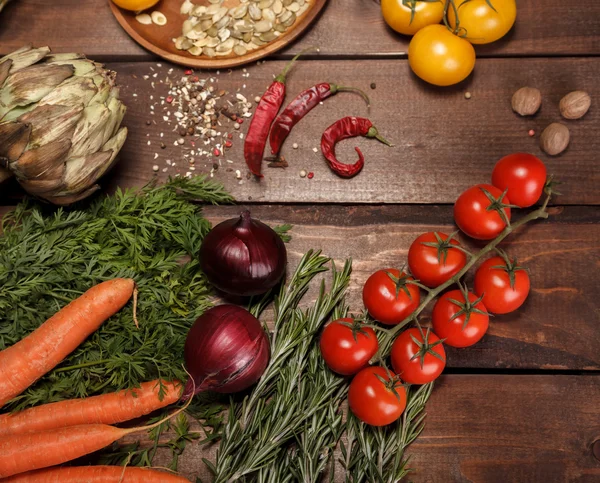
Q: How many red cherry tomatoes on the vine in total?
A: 9